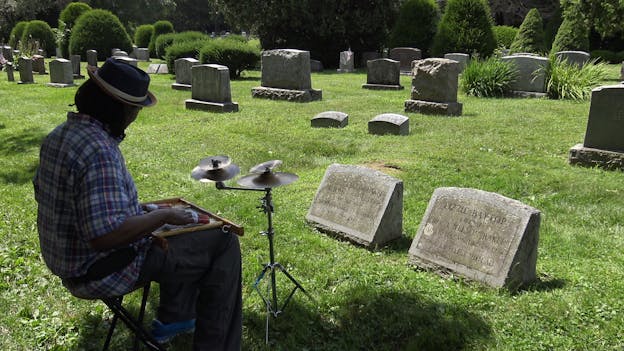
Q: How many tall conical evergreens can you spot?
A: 4